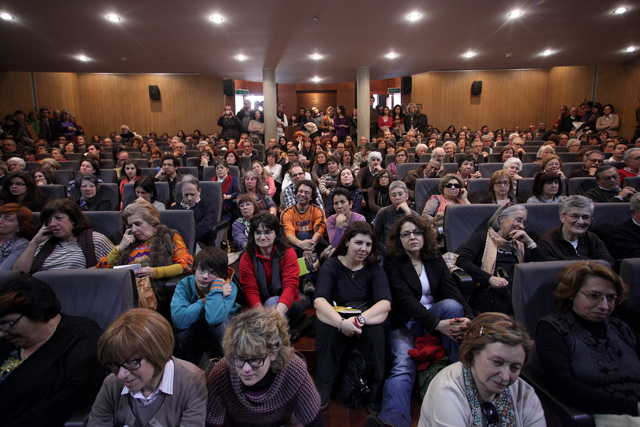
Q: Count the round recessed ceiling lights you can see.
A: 14